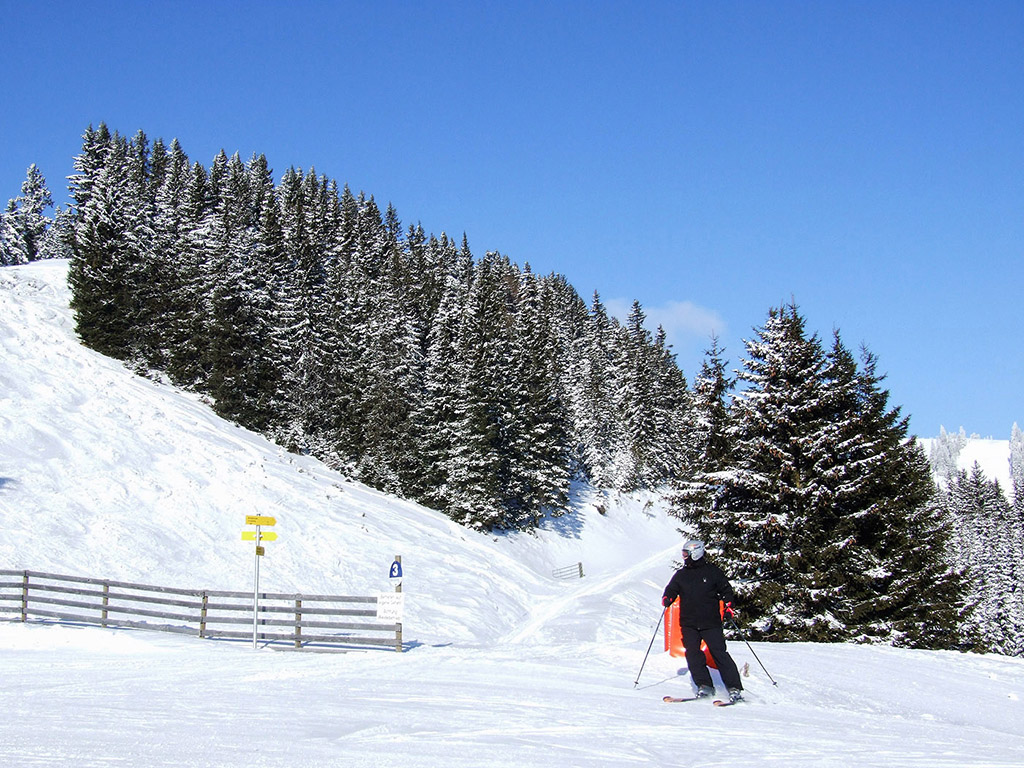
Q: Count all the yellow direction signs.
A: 2